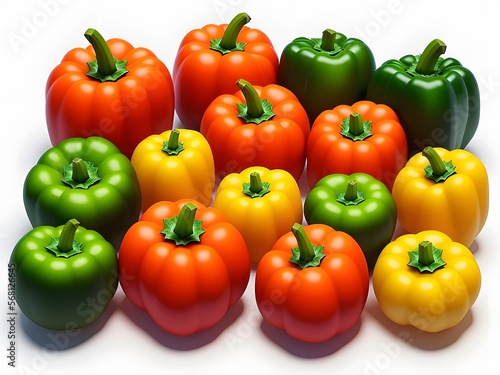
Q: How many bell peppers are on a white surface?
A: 15